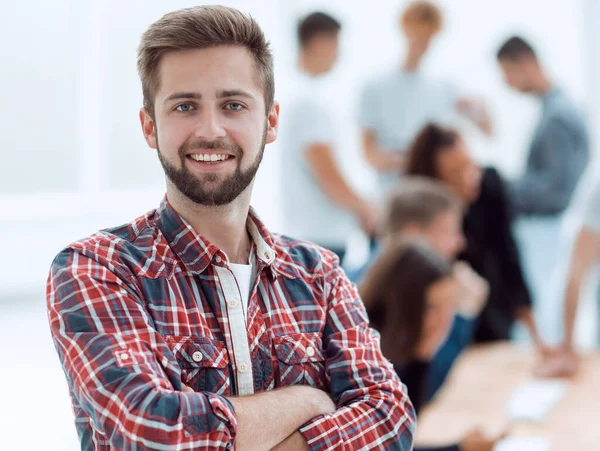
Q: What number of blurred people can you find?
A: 7